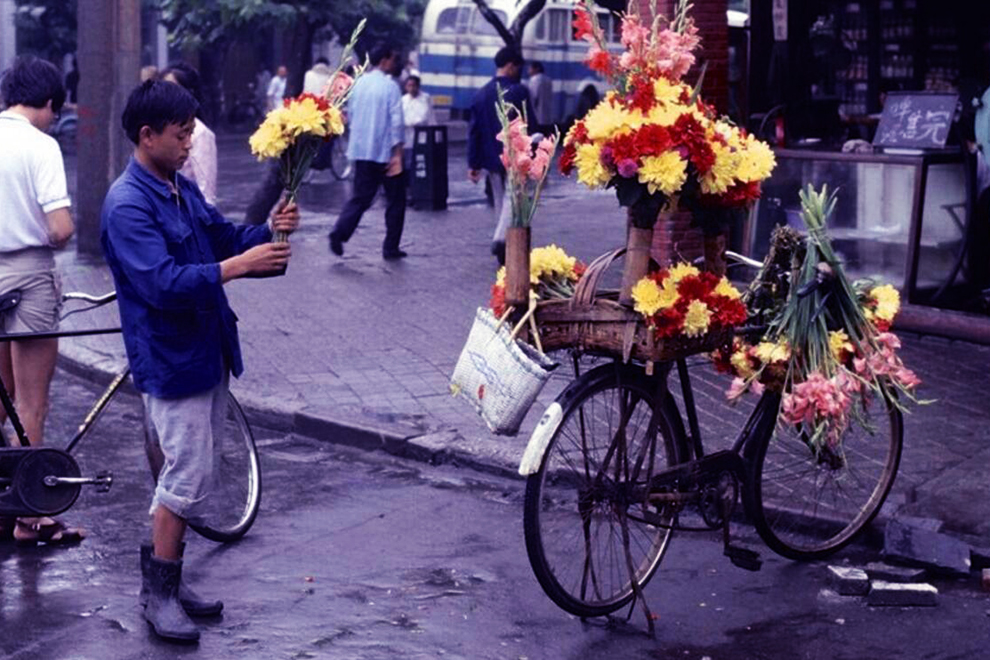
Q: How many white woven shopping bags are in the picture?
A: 1